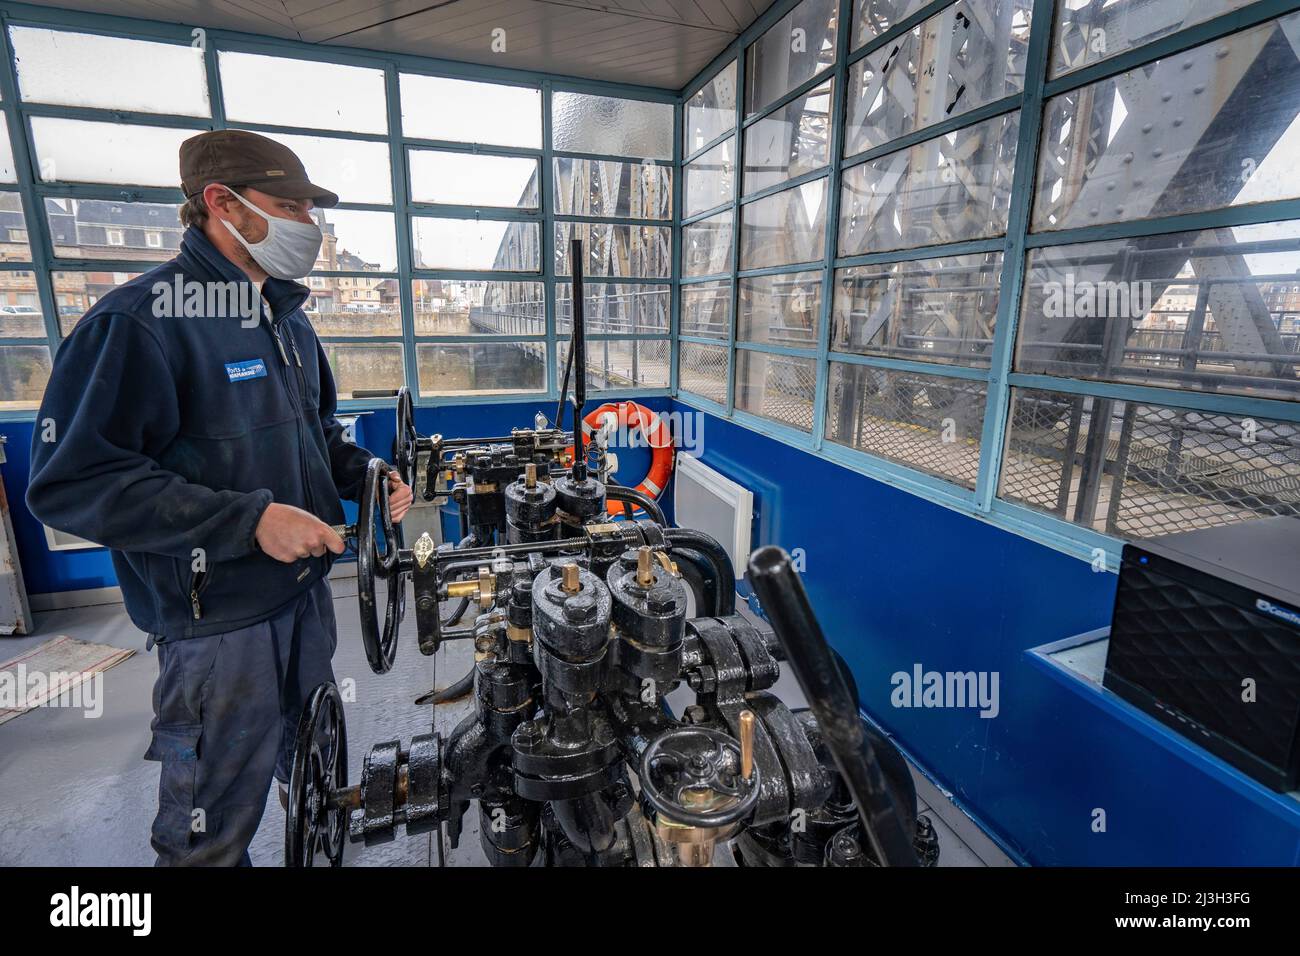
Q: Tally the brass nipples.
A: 3